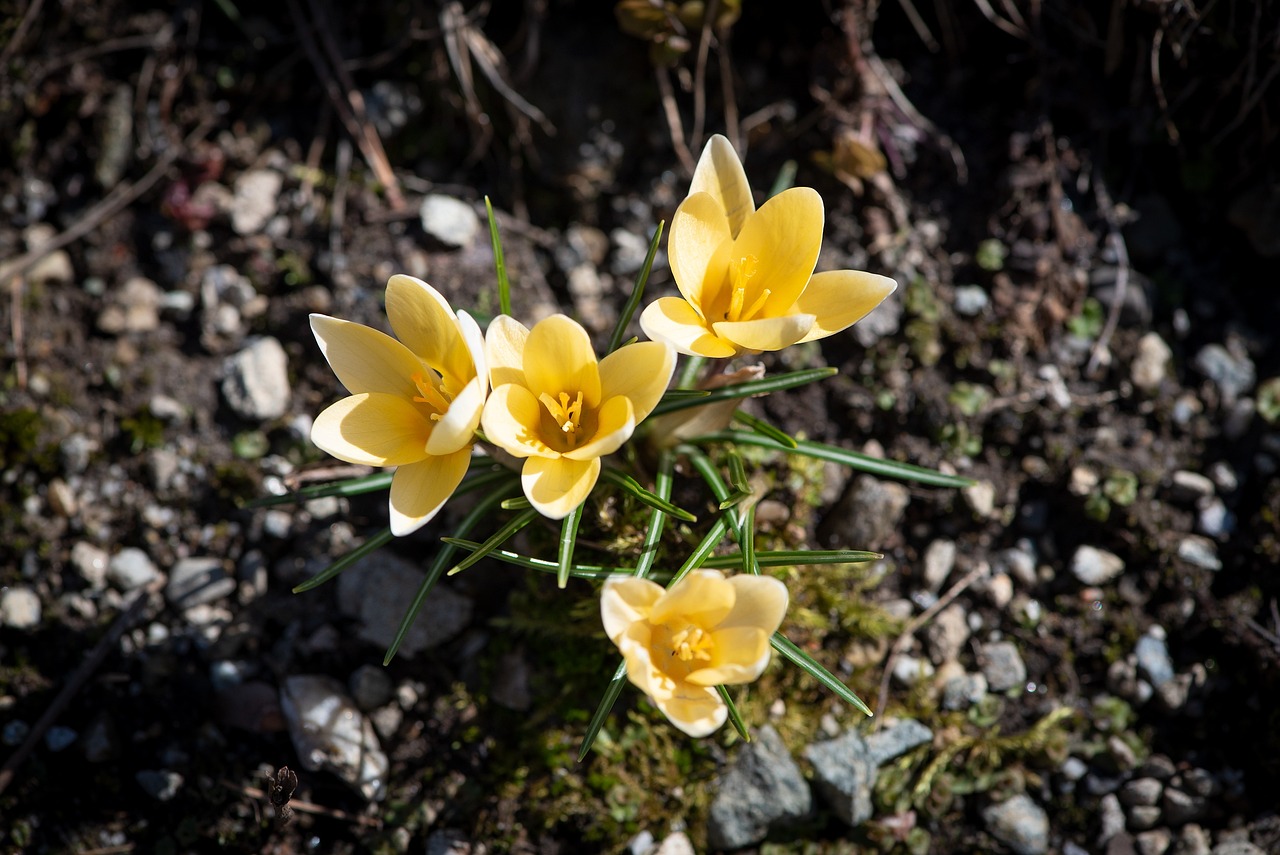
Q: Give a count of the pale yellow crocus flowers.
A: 4